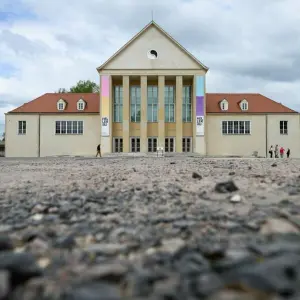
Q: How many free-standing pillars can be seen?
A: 4